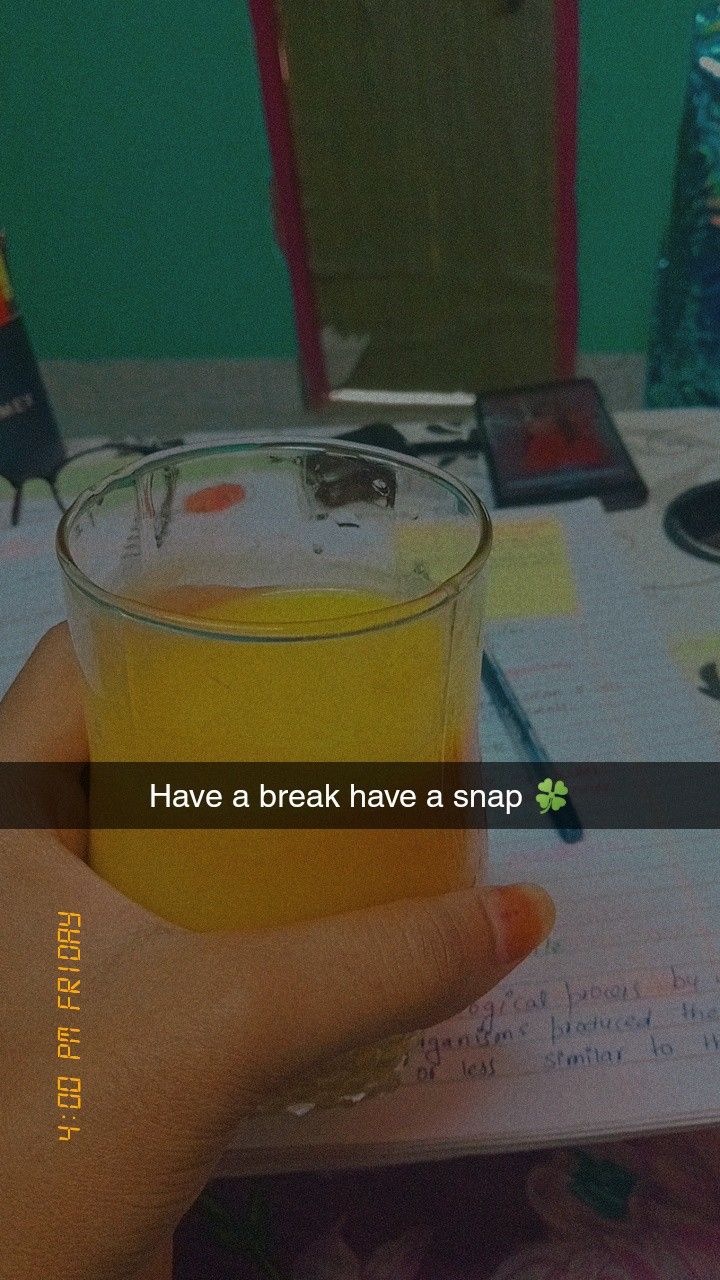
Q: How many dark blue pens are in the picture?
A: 1